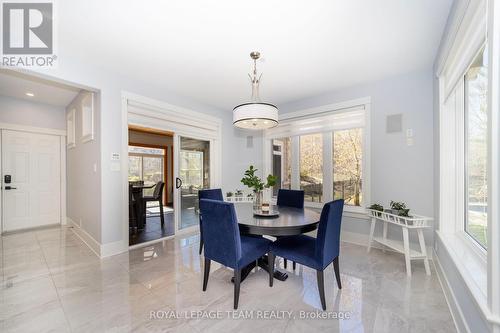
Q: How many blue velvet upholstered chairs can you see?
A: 4